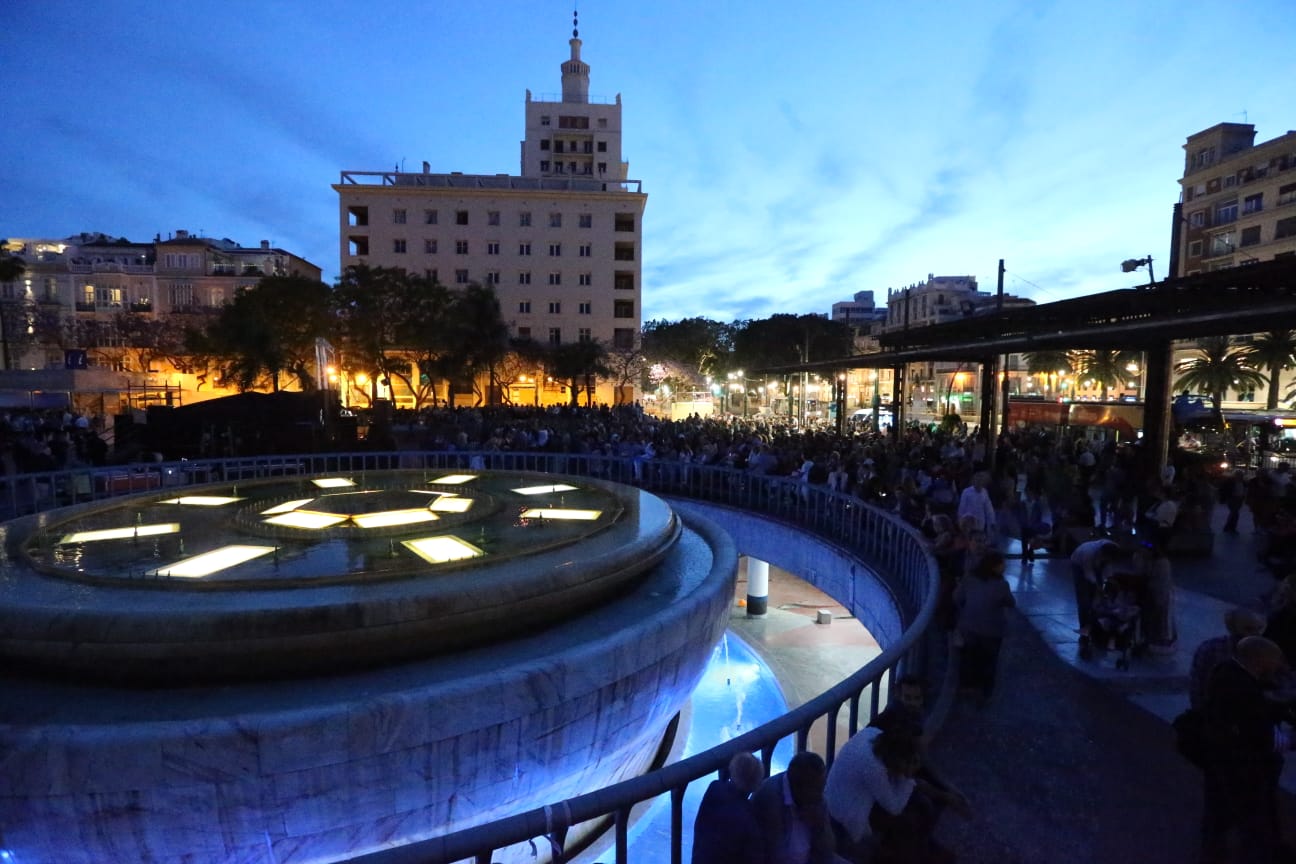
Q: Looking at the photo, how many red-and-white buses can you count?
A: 1